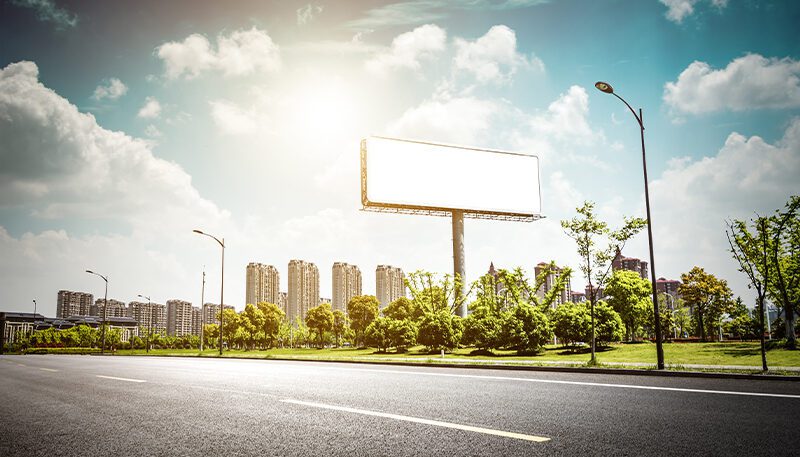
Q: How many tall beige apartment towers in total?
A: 4